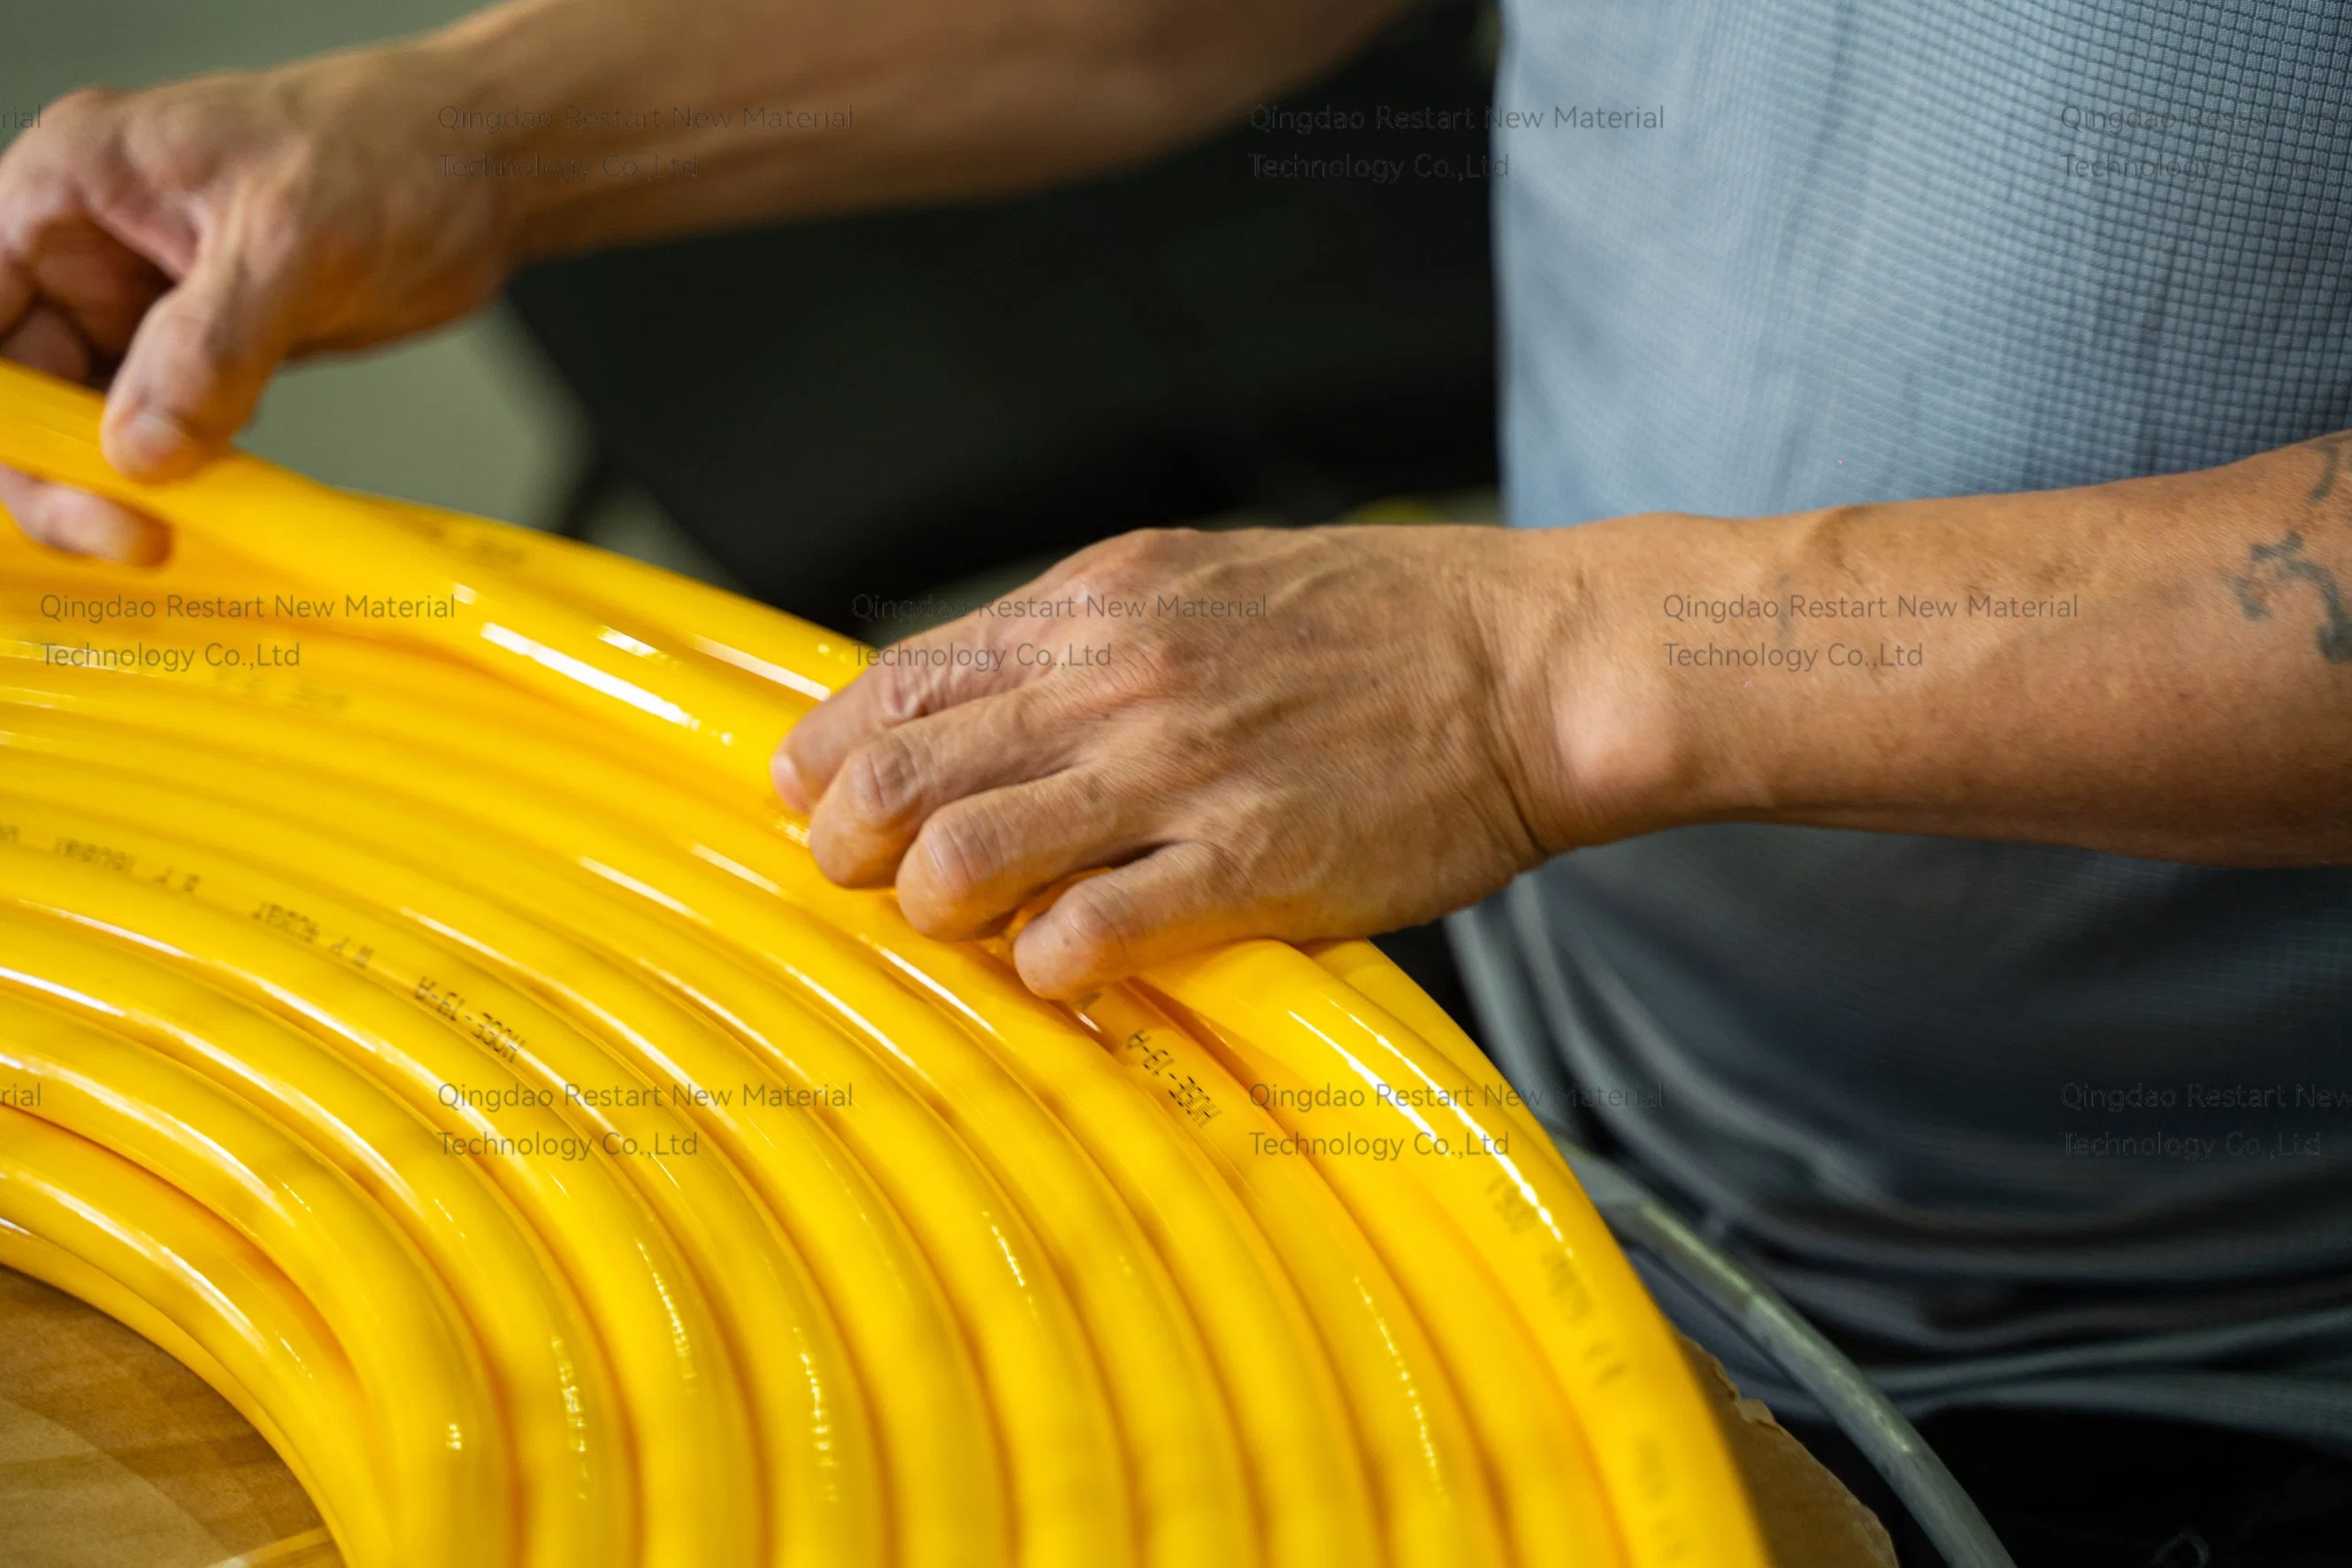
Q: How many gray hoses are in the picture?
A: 1